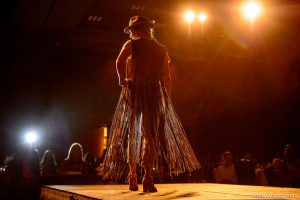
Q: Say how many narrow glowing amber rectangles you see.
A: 1